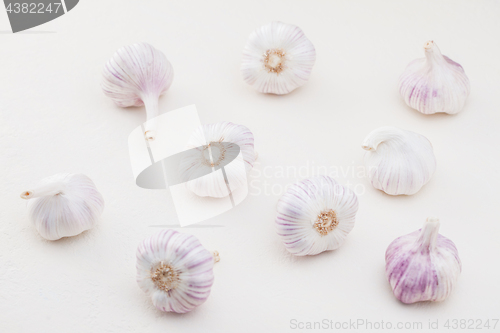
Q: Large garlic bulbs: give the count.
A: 9